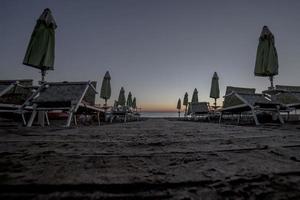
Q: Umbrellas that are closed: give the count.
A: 10